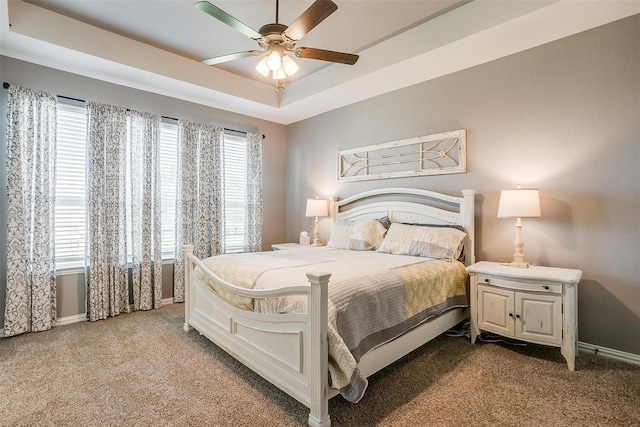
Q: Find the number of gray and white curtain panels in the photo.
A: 5